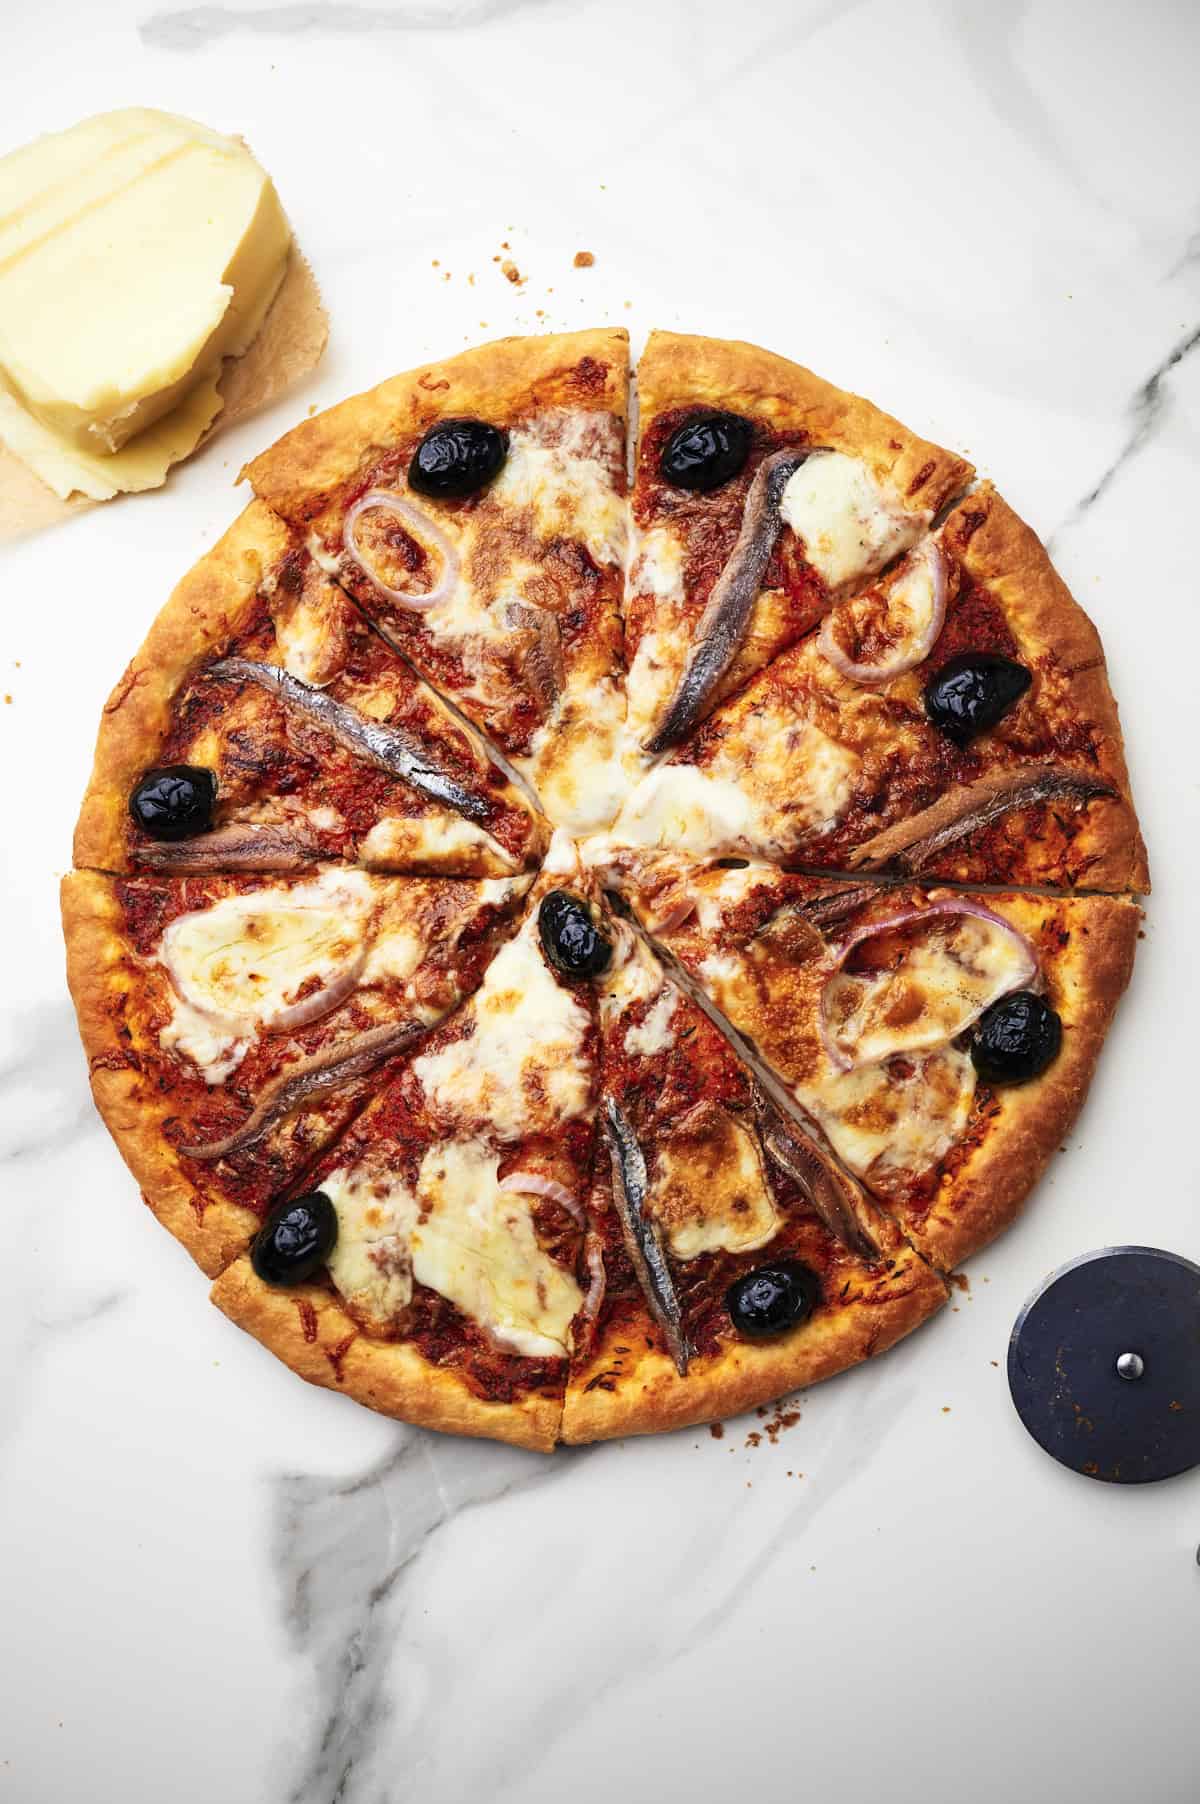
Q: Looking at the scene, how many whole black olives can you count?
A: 8